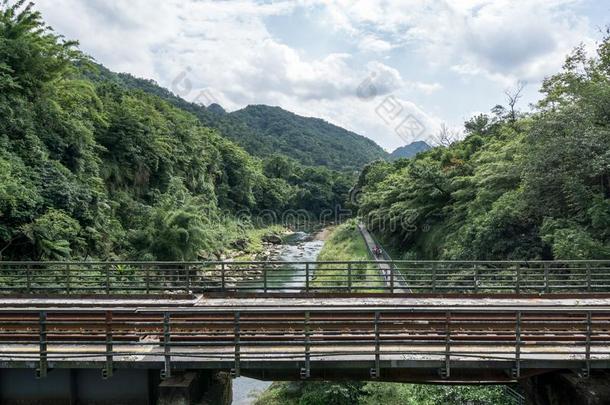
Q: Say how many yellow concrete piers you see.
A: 0